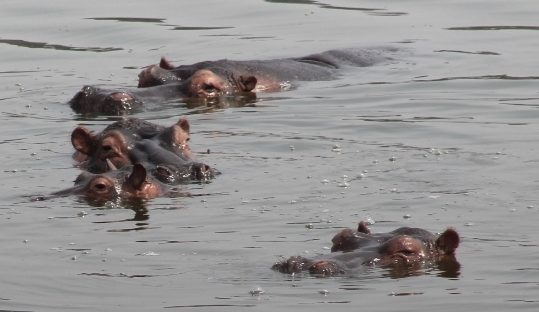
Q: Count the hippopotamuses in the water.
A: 4